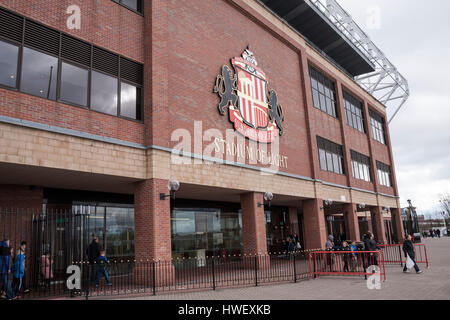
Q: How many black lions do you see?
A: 2